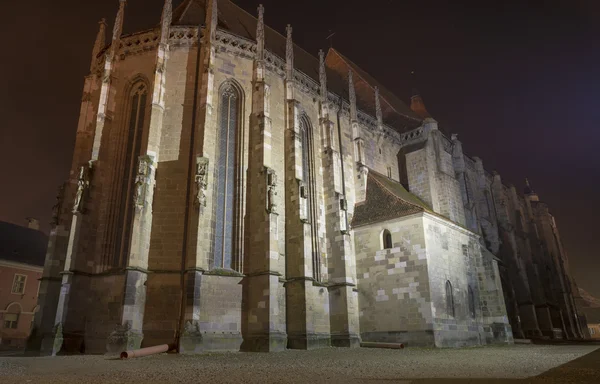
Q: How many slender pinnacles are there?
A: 9